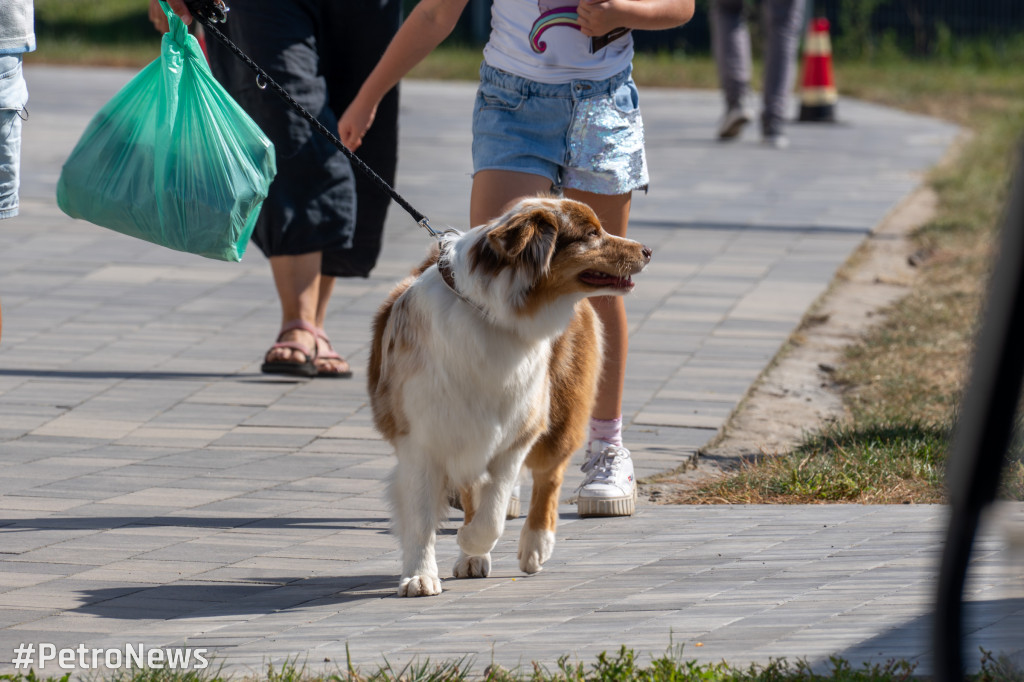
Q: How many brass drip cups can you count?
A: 0